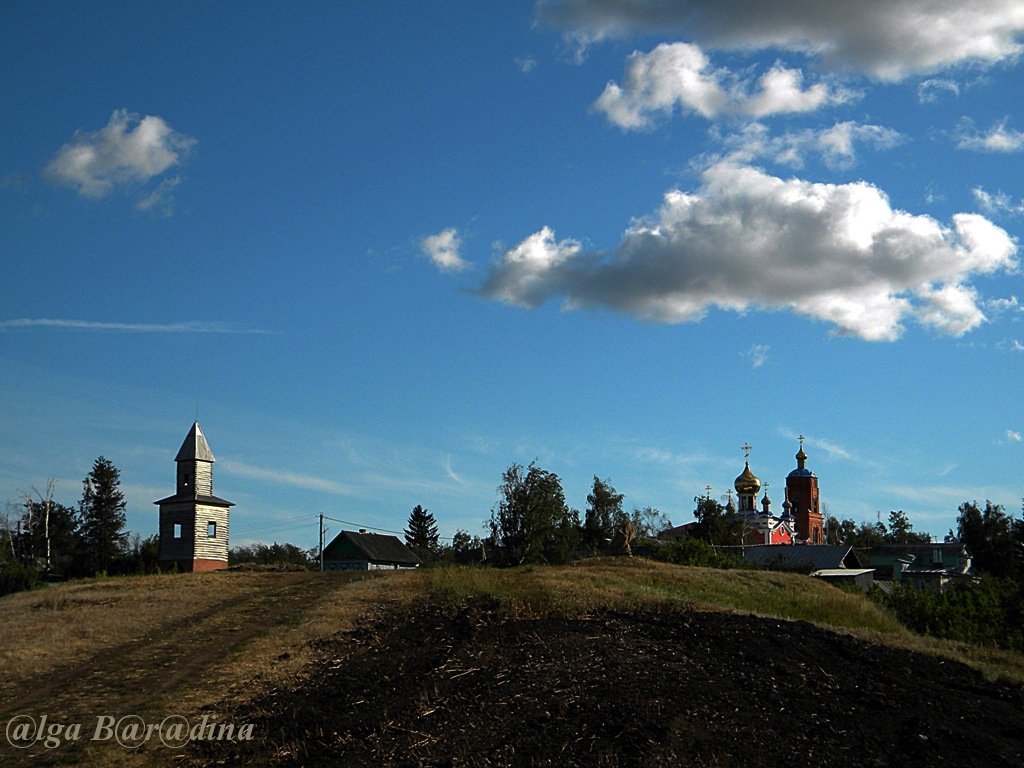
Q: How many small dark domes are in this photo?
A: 3